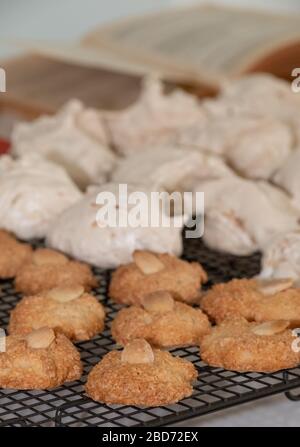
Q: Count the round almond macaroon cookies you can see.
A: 9